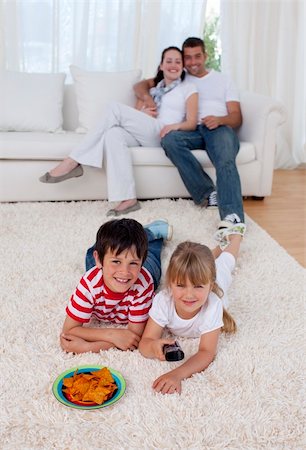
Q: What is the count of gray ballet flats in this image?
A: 2